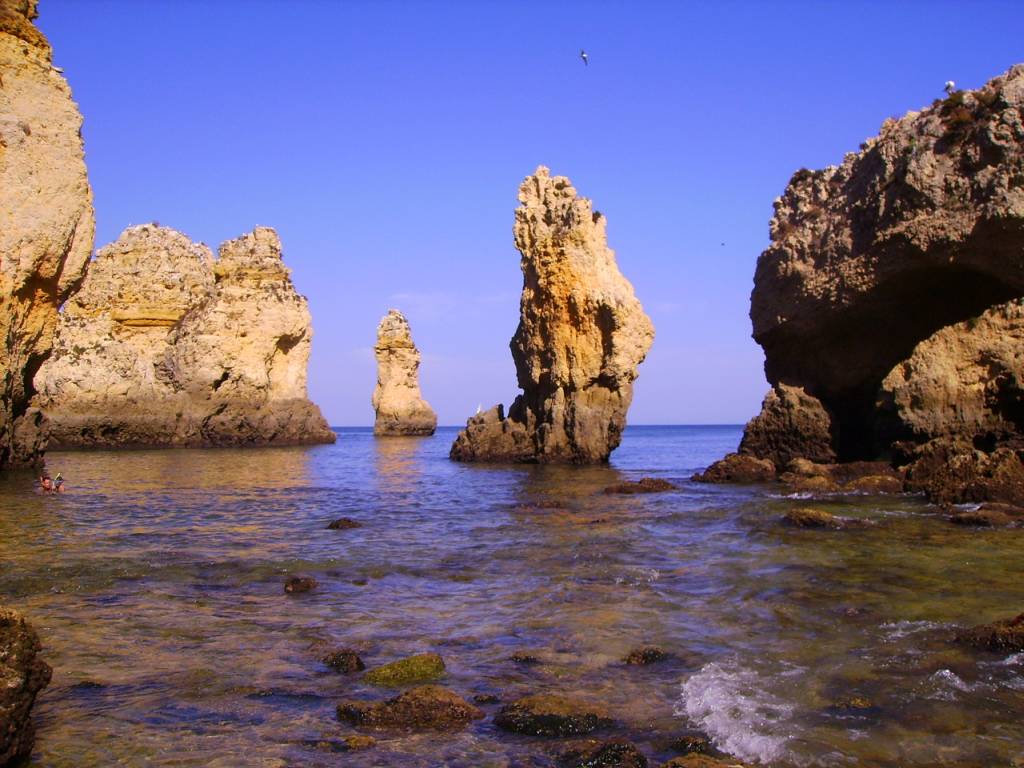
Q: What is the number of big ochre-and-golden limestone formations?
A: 5